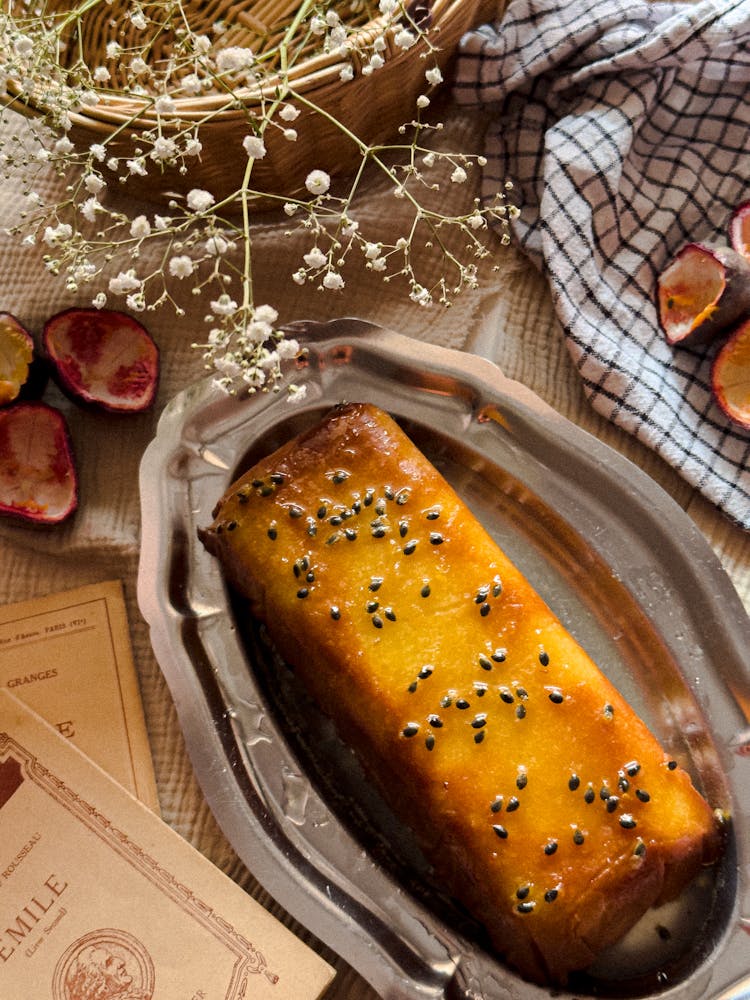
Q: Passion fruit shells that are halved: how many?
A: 6